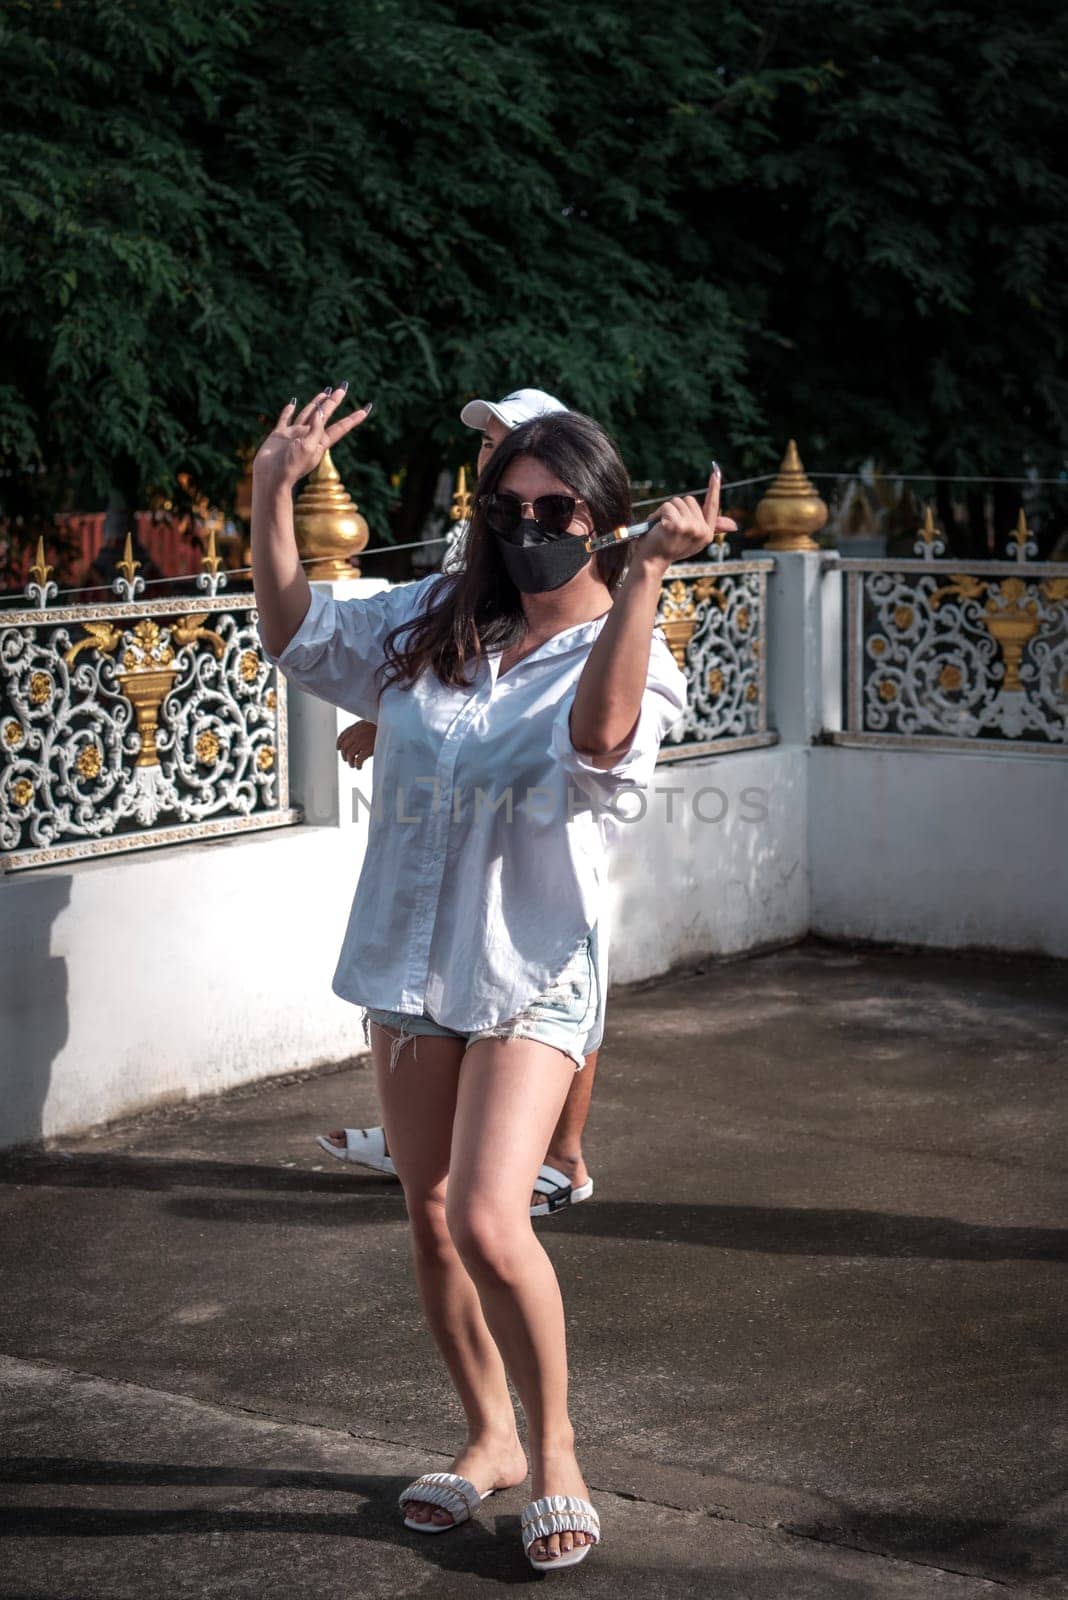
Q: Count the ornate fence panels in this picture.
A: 3